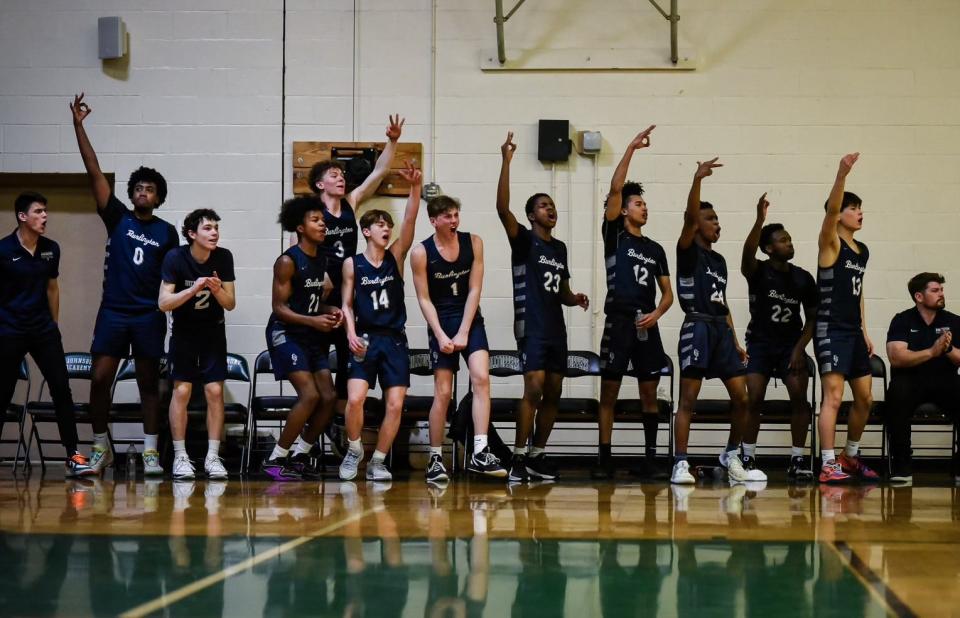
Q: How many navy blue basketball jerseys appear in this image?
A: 11